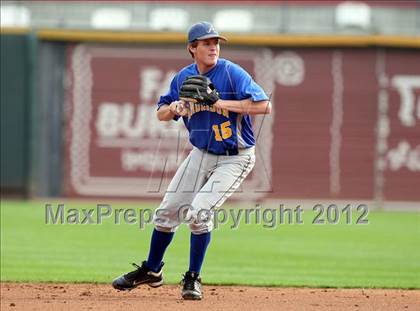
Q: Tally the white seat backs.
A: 5